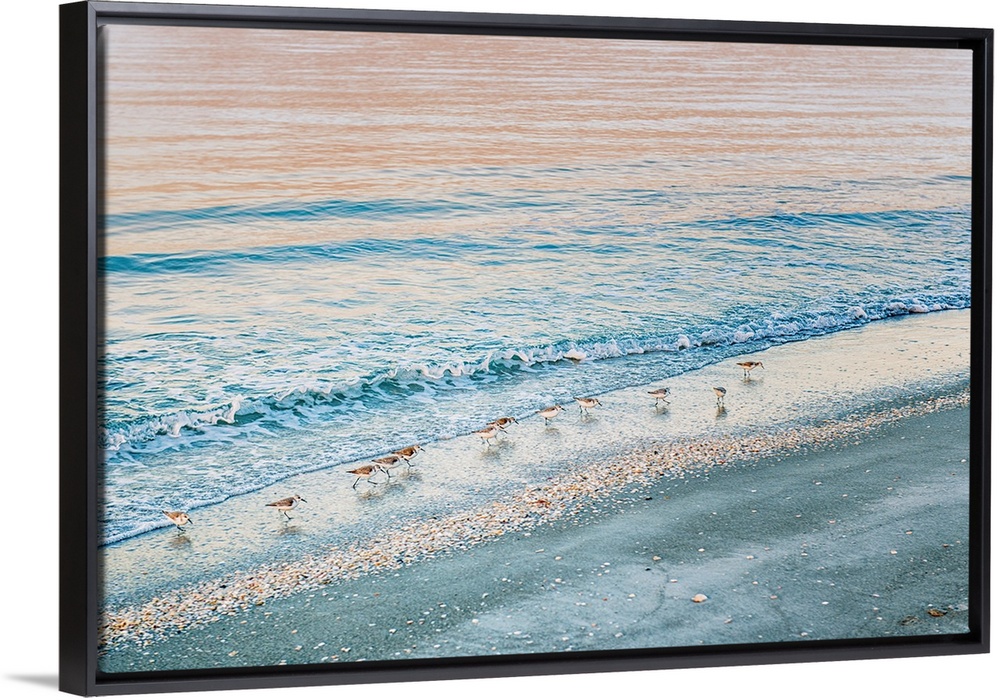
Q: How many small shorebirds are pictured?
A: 12